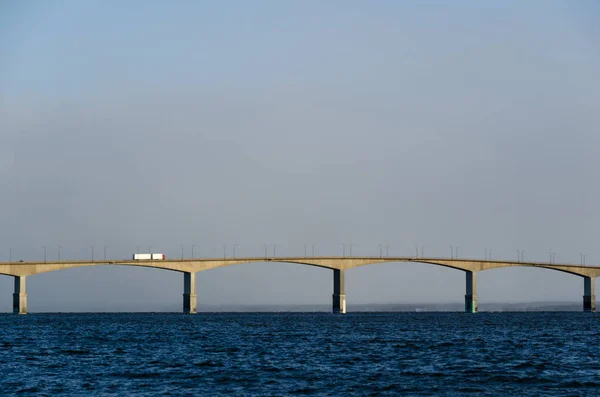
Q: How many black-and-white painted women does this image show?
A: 0